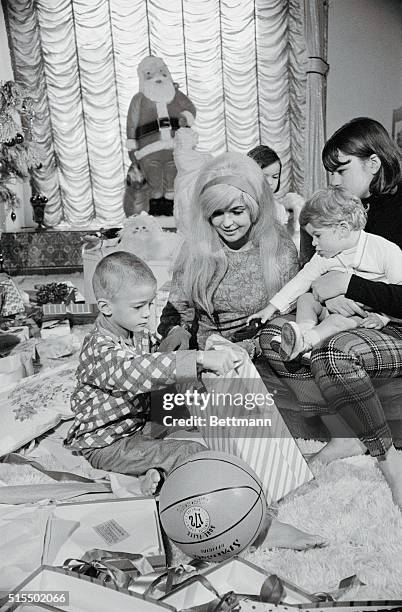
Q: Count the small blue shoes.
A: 0